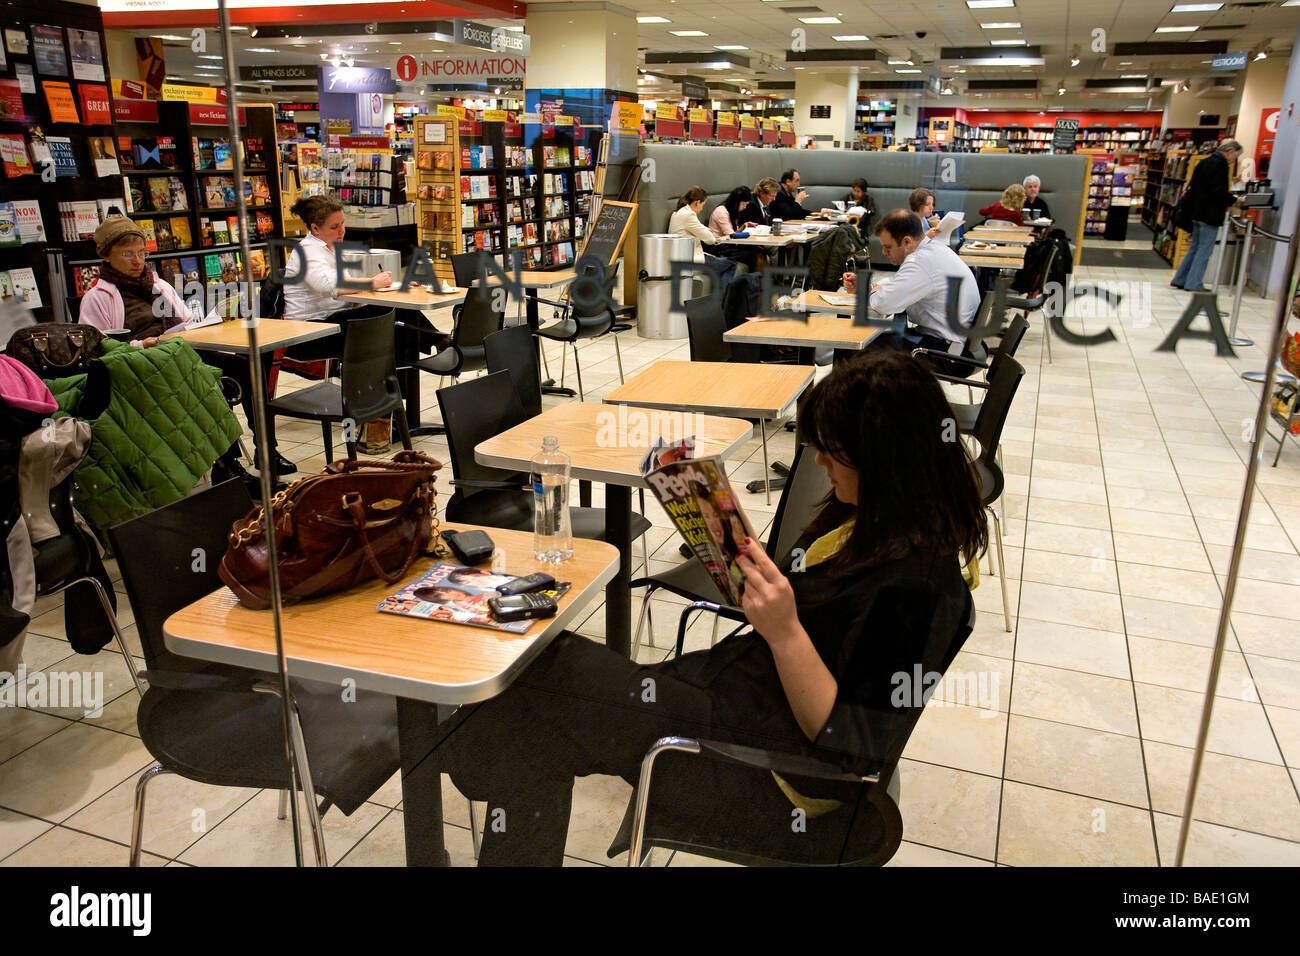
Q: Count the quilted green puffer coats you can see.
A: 1